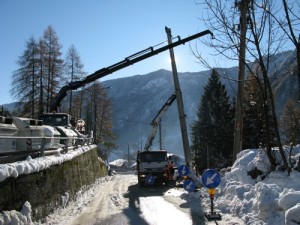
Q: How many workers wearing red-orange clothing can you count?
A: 2